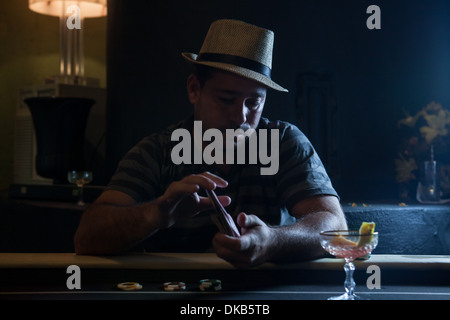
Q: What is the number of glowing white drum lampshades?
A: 1